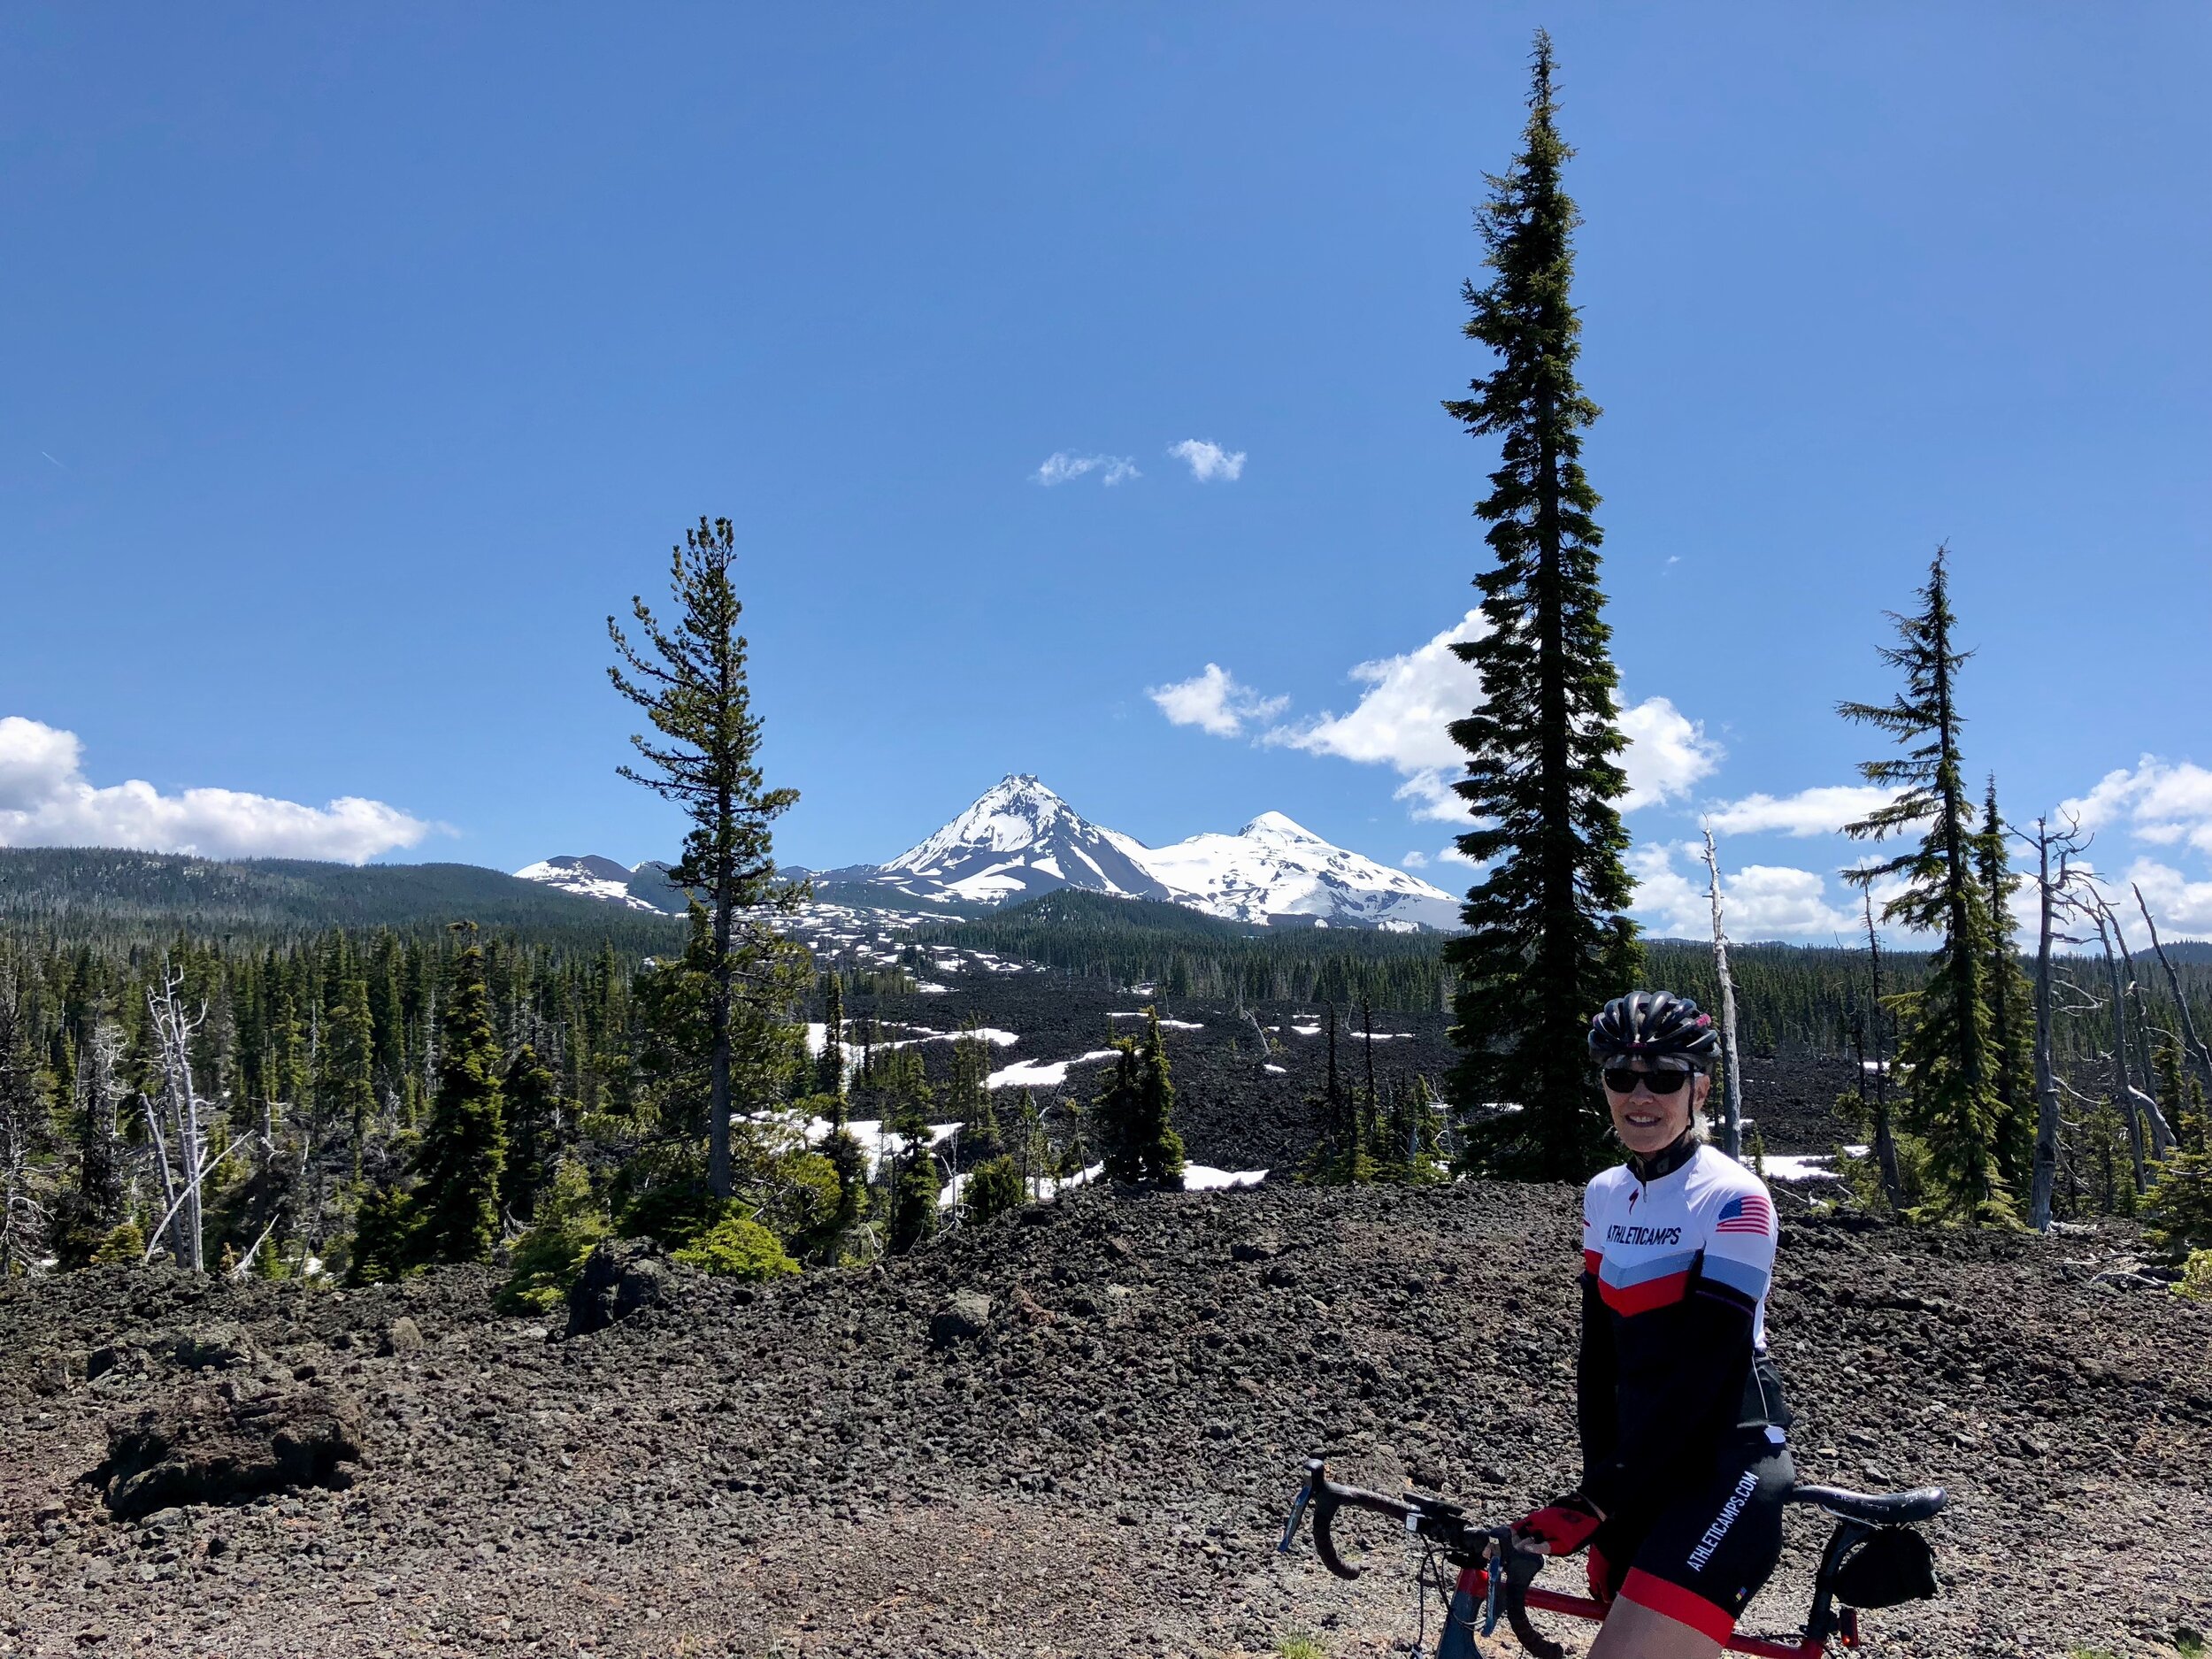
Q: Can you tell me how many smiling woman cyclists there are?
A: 1